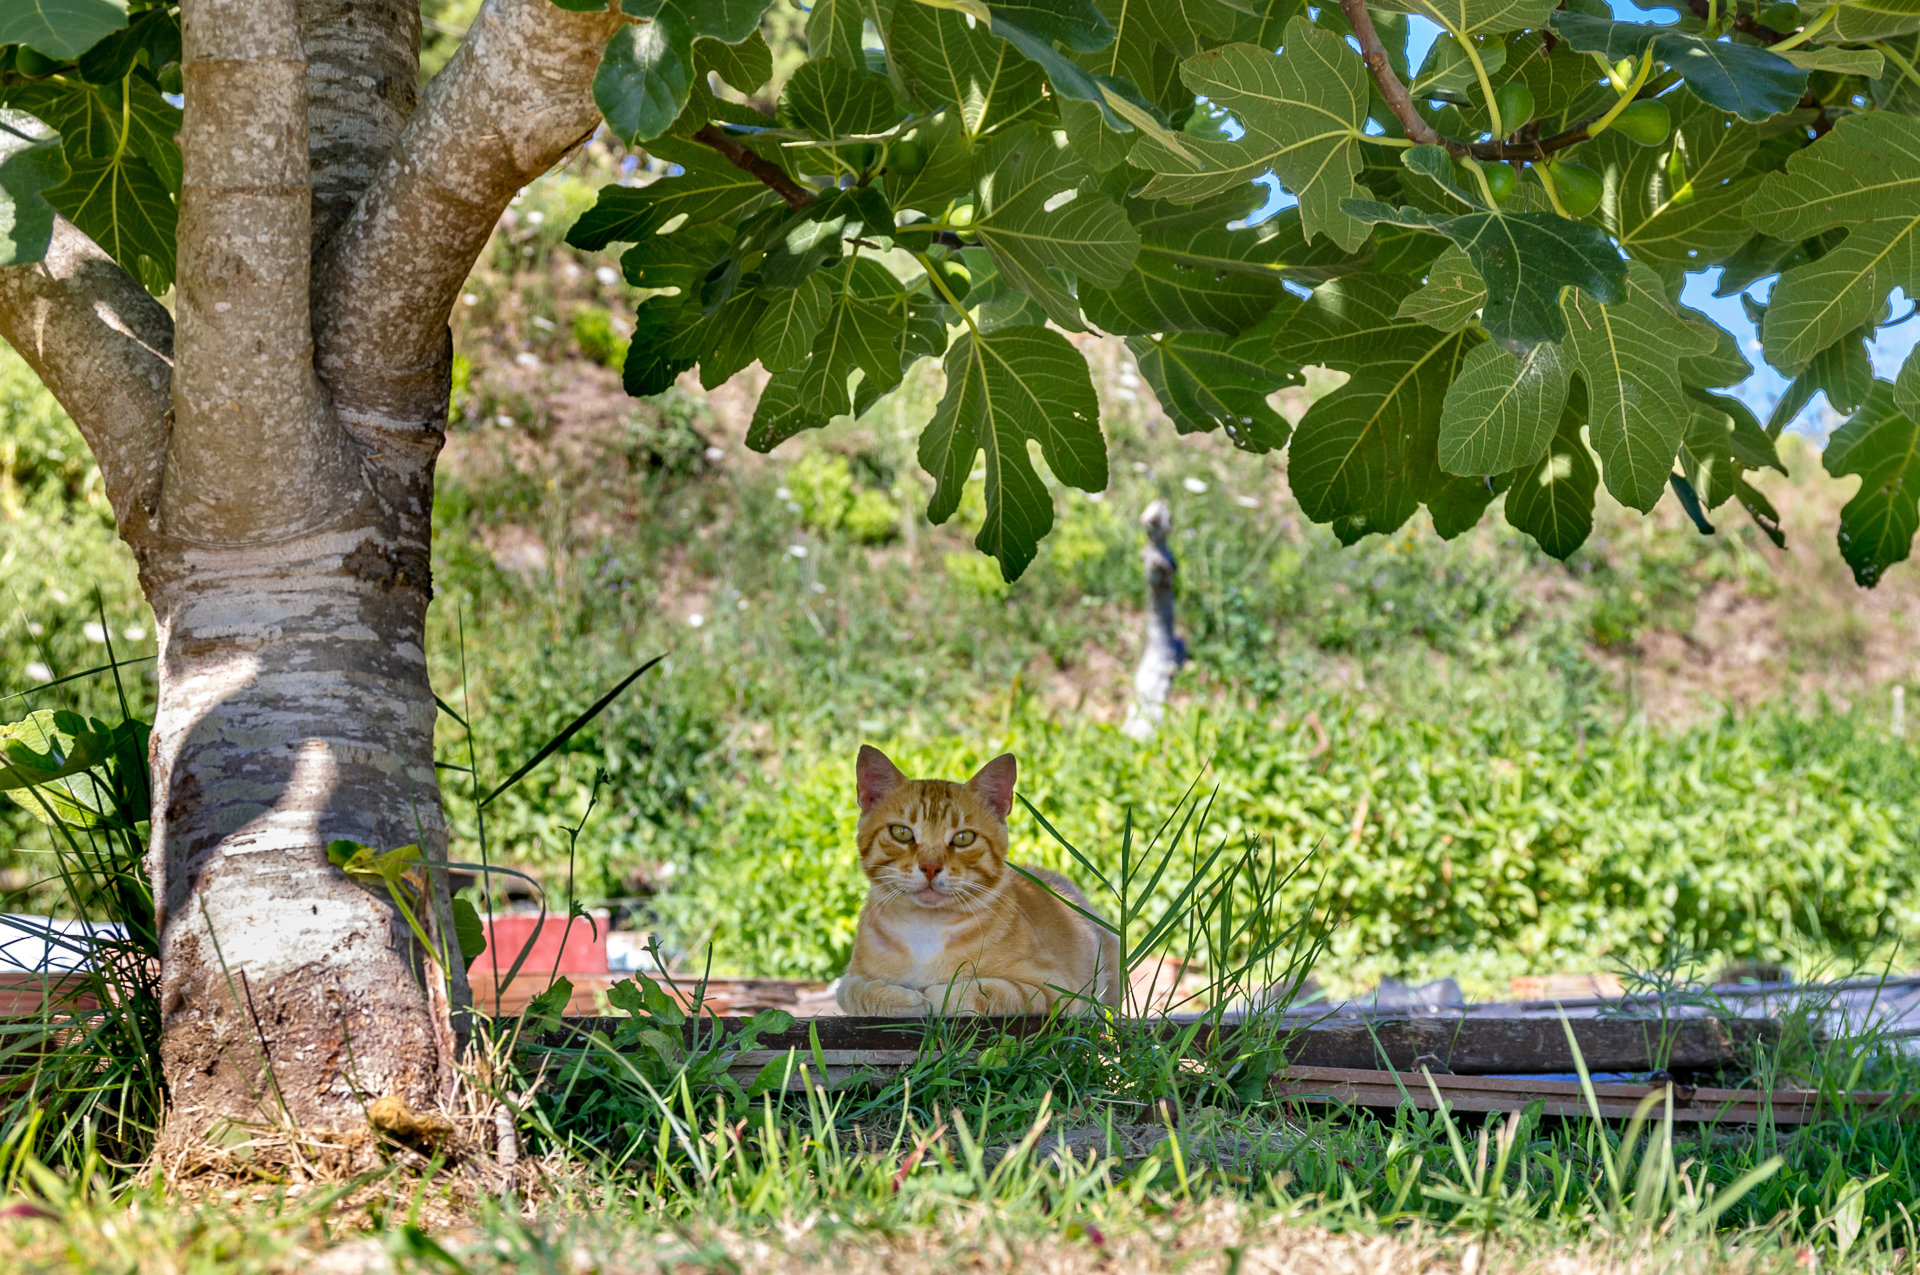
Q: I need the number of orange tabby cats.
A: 1